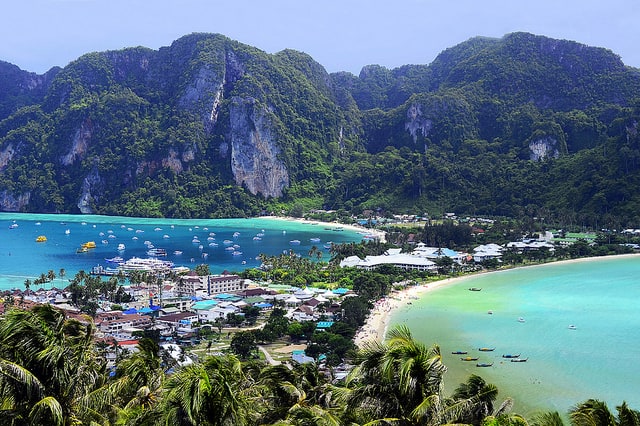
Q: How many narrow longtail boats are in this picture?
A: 7